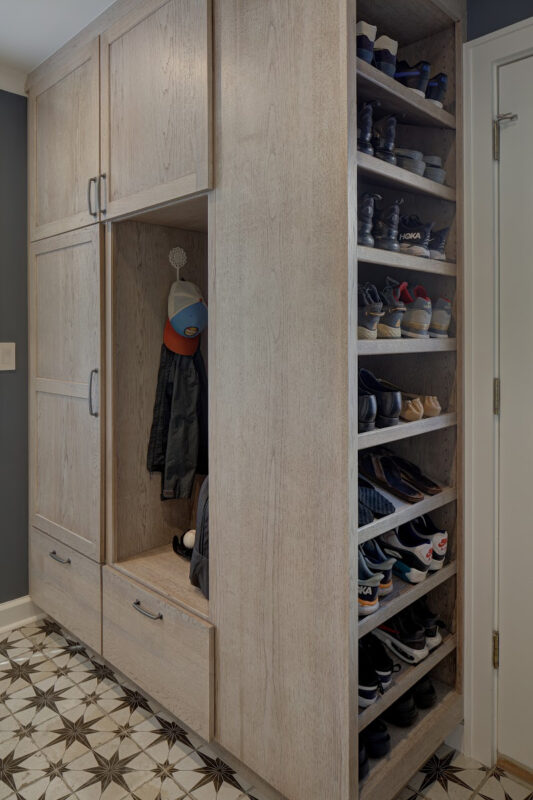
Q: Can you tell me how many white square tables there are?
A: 0